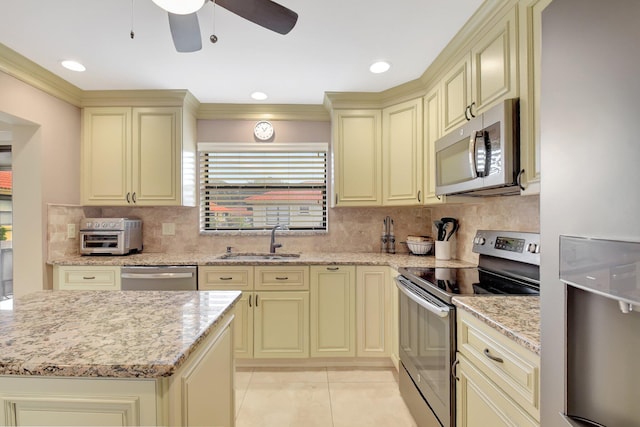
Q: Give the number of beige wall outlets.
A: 2